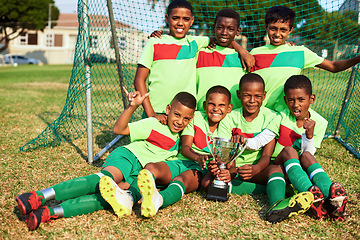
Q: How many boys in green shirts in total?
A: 7